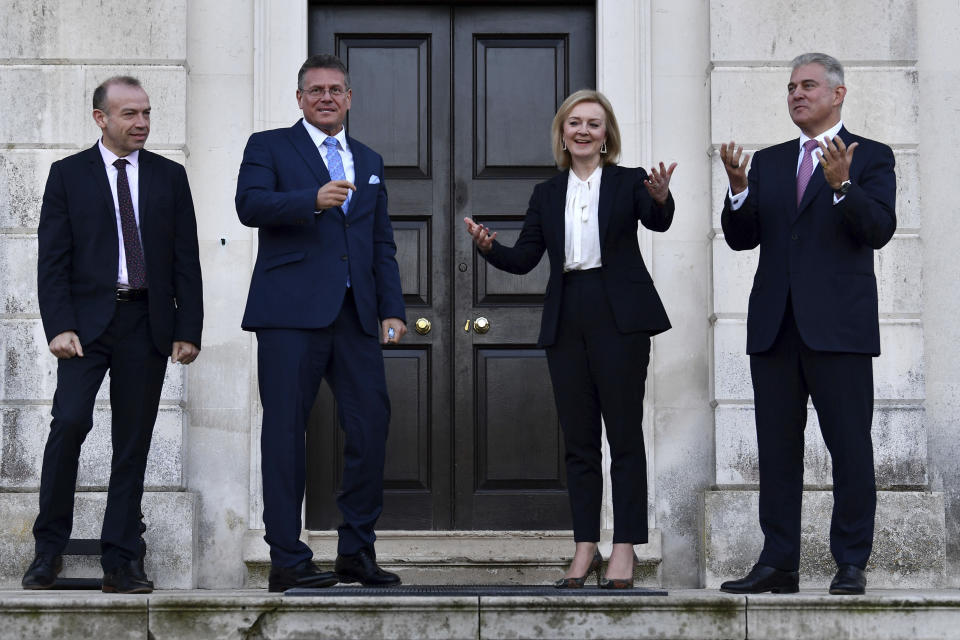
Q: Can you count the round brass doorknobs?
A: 2